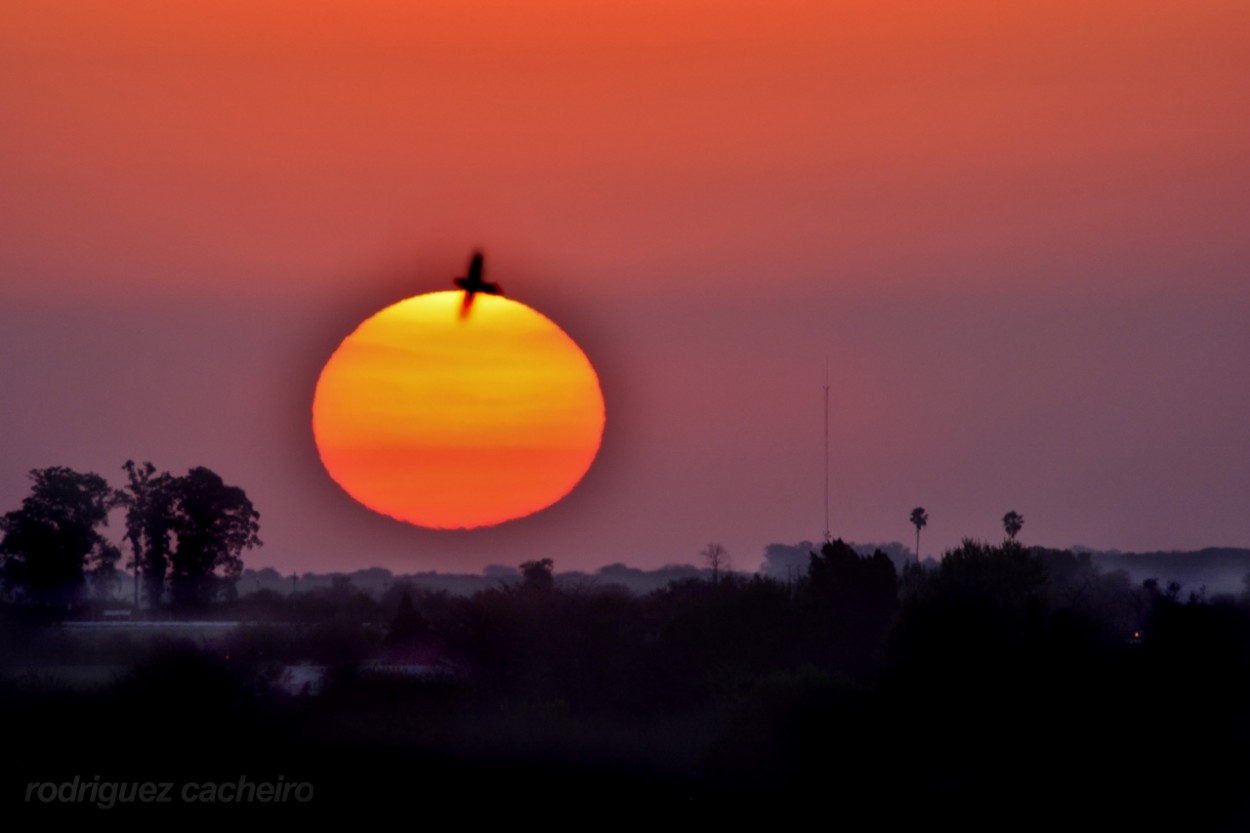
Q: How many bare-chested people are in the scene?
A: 0